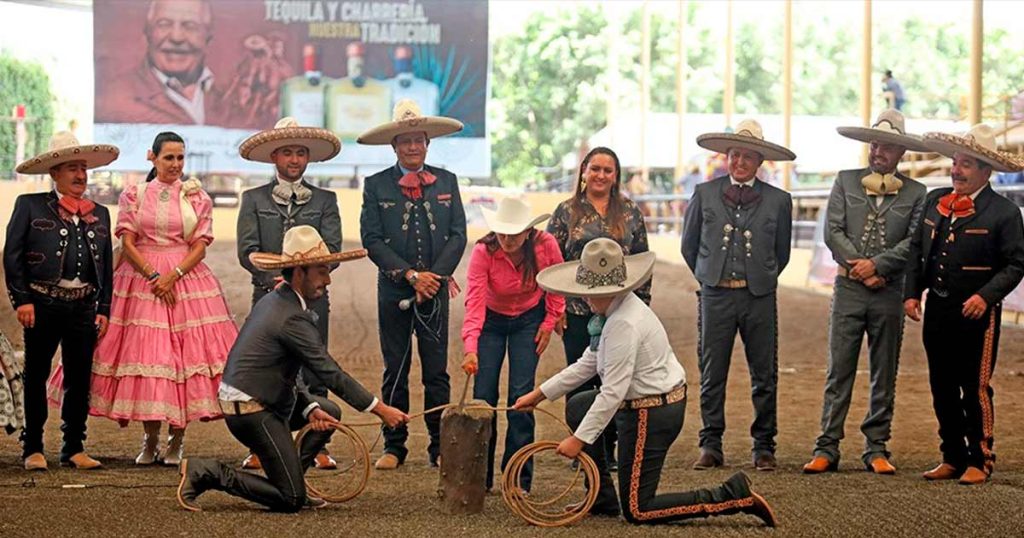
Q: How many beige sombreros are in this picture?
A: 8